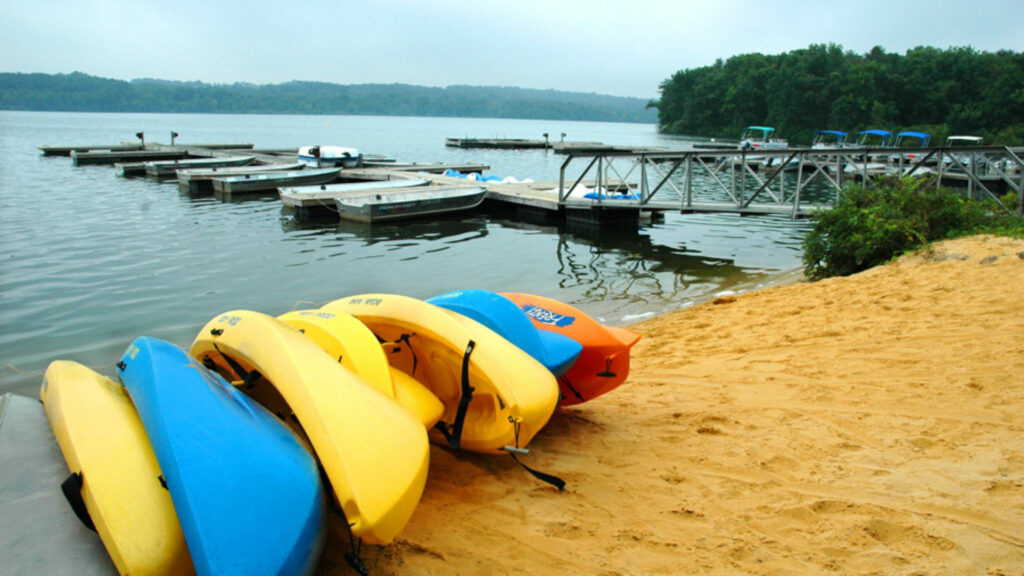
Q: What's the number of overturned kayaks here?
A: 7